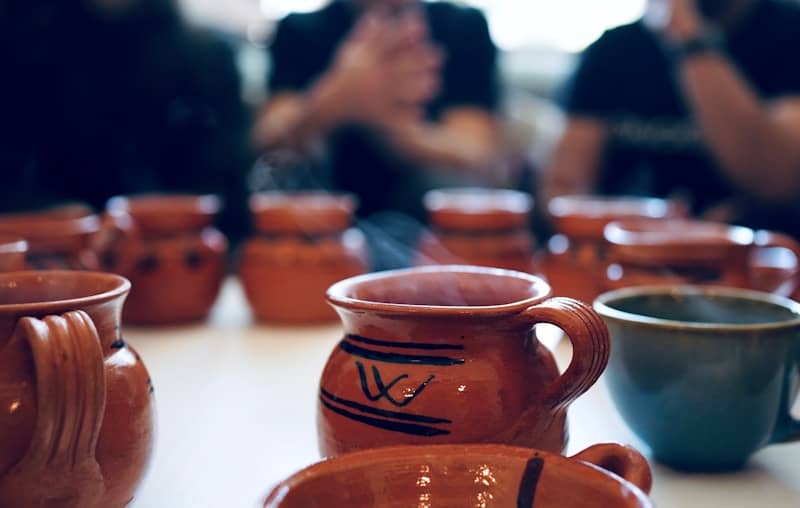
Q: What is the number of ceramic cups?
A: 11